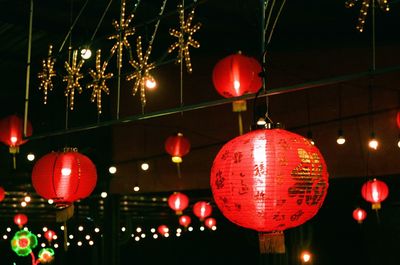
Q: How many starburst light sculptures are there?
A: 7